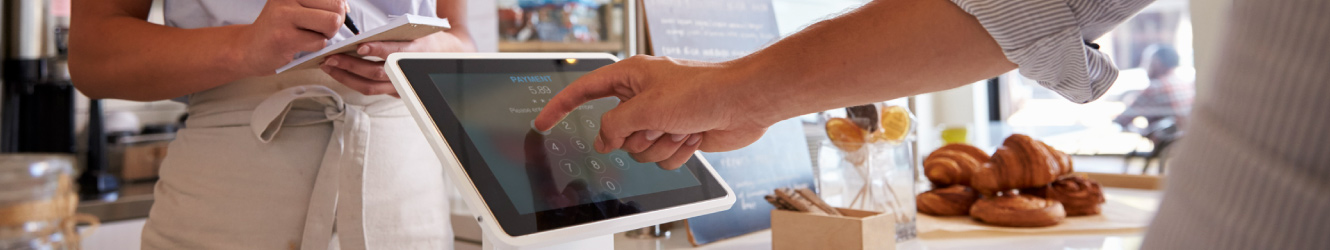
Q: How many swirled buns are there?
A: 3